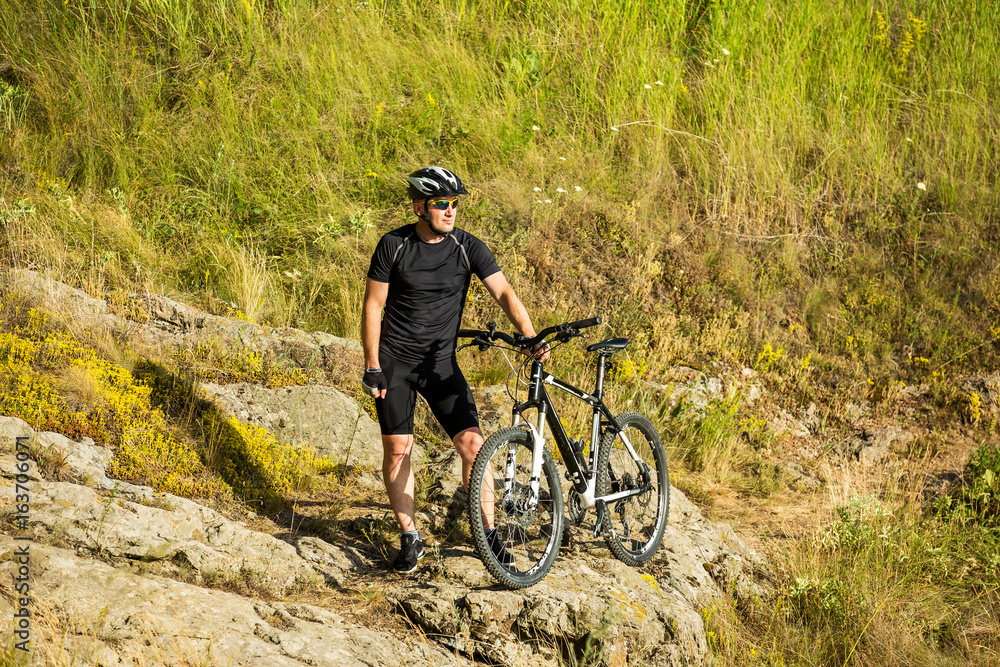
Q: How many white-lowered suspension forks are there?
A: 1